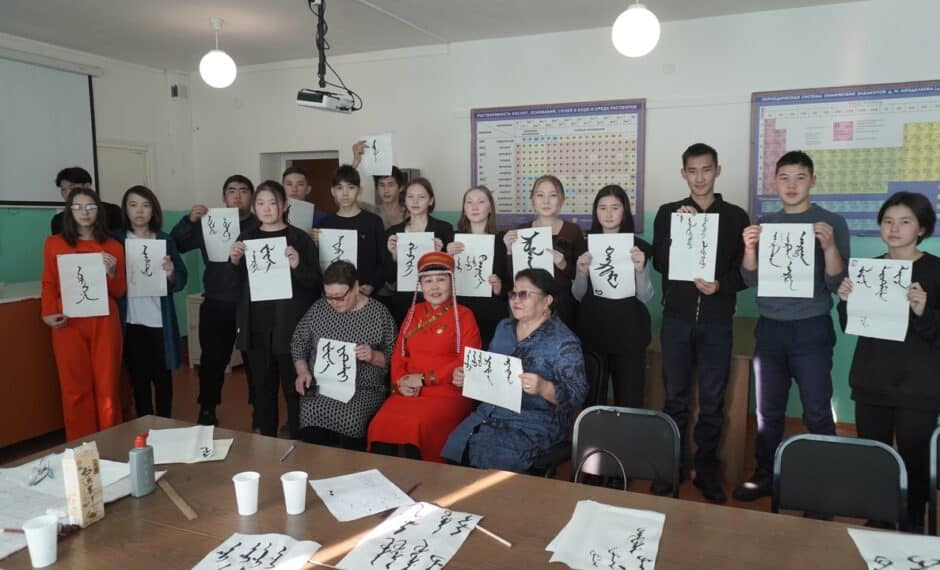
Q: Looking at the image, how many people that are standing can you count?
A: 15